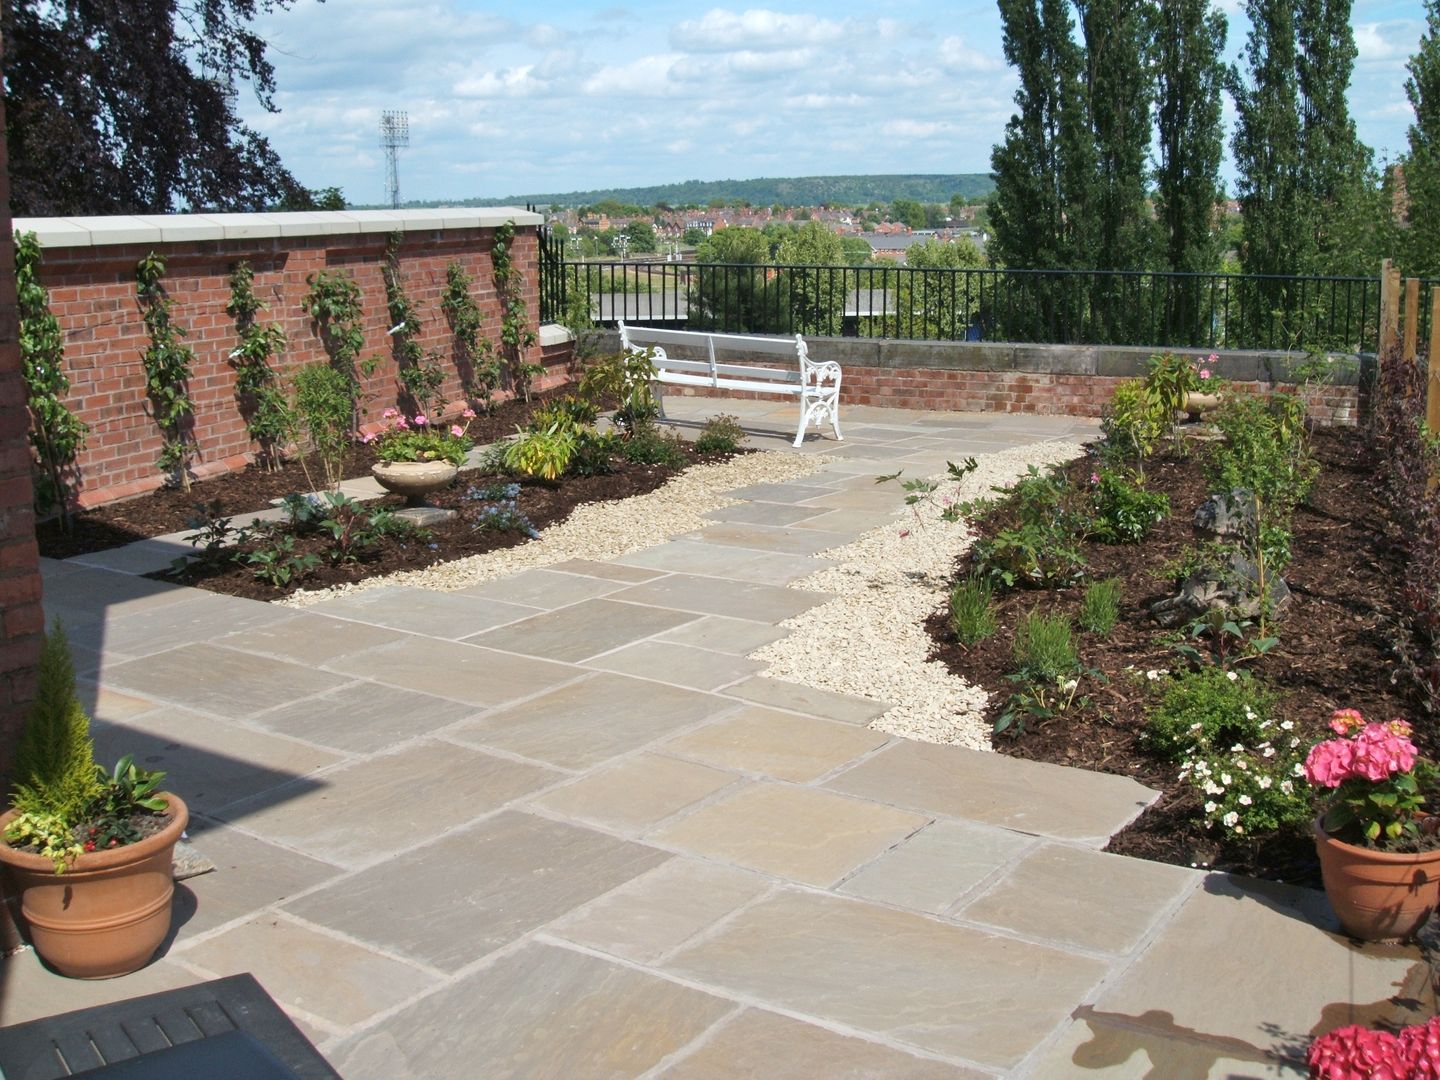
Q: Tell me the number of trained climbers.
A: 7